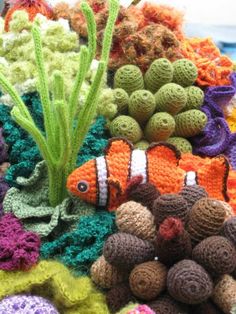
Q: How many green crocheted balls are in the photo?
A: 12